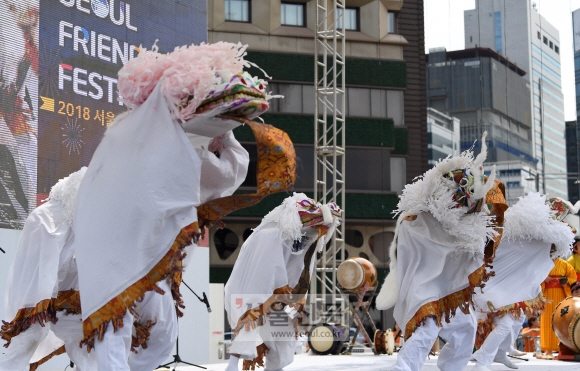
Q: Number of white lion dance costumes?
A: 5